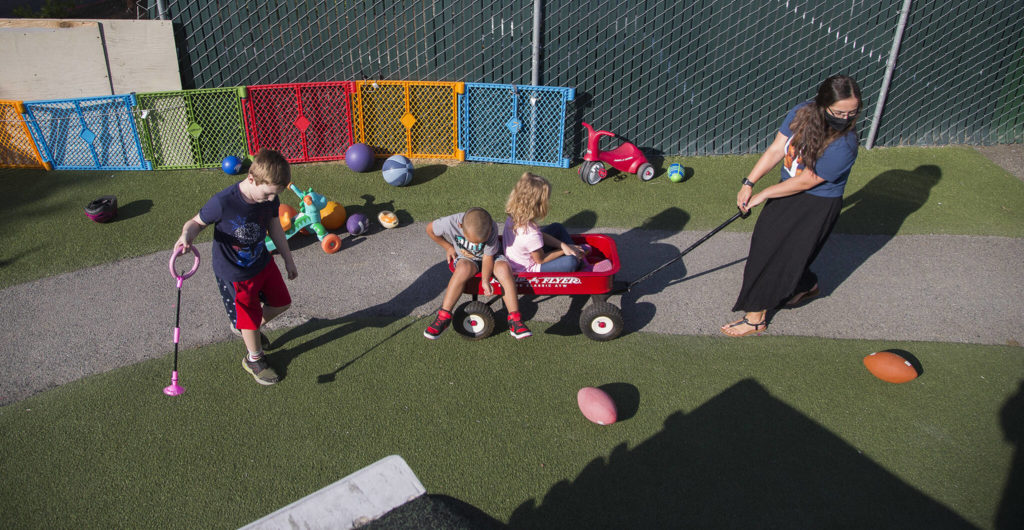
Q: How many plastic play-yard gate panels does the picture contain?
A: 6